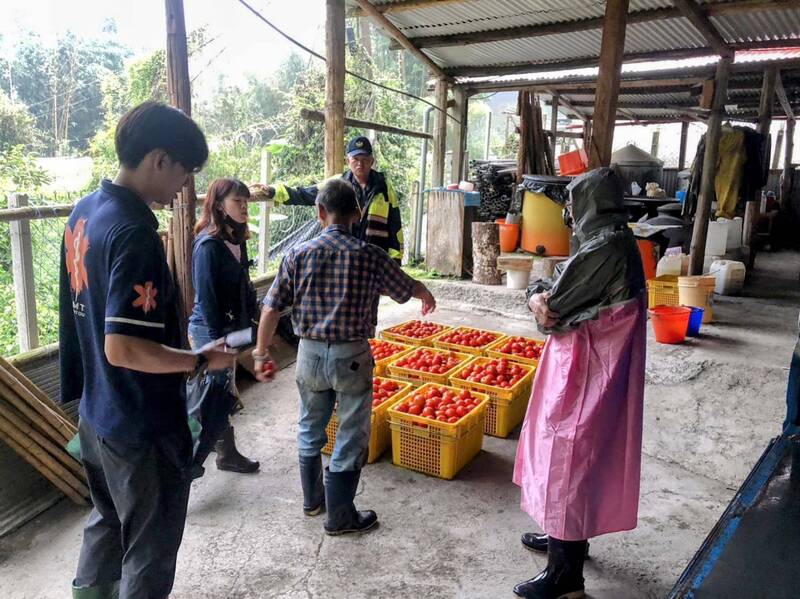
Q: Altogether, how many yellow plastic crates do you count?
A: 9